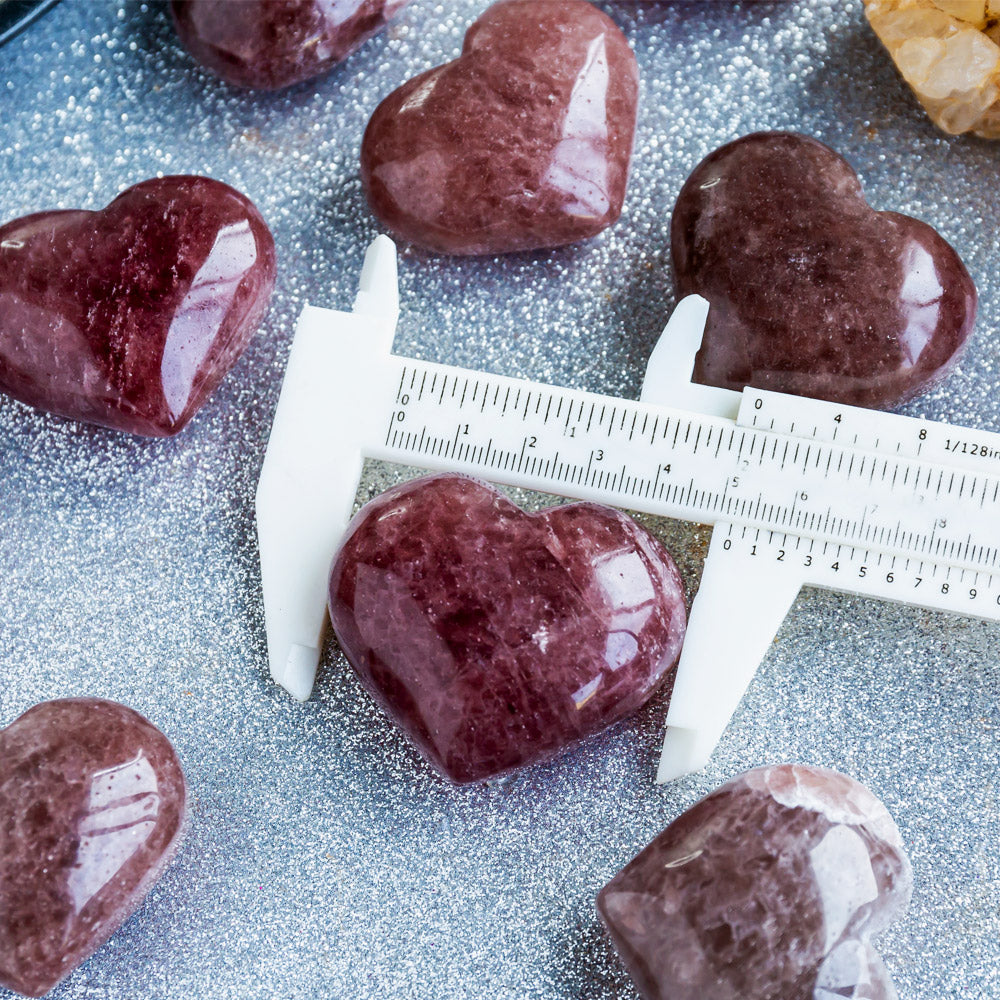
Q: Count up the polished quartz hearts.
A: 7